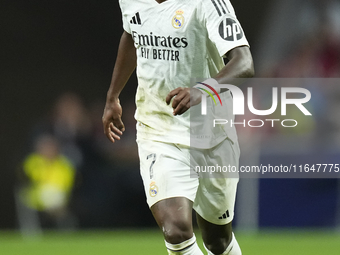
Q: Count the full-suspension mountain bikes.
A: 0